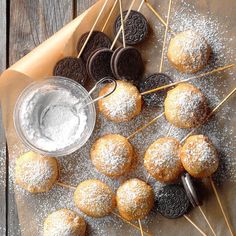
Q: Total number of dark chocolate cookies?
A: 8